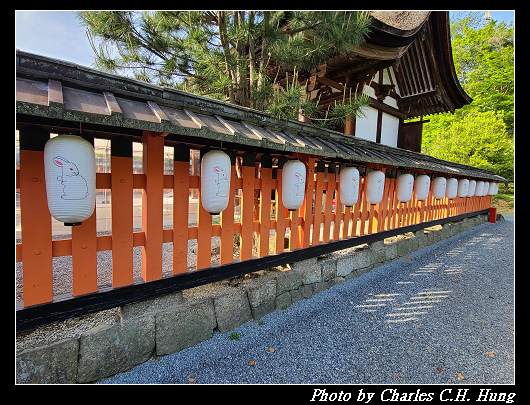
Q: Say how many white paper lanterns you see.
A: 15